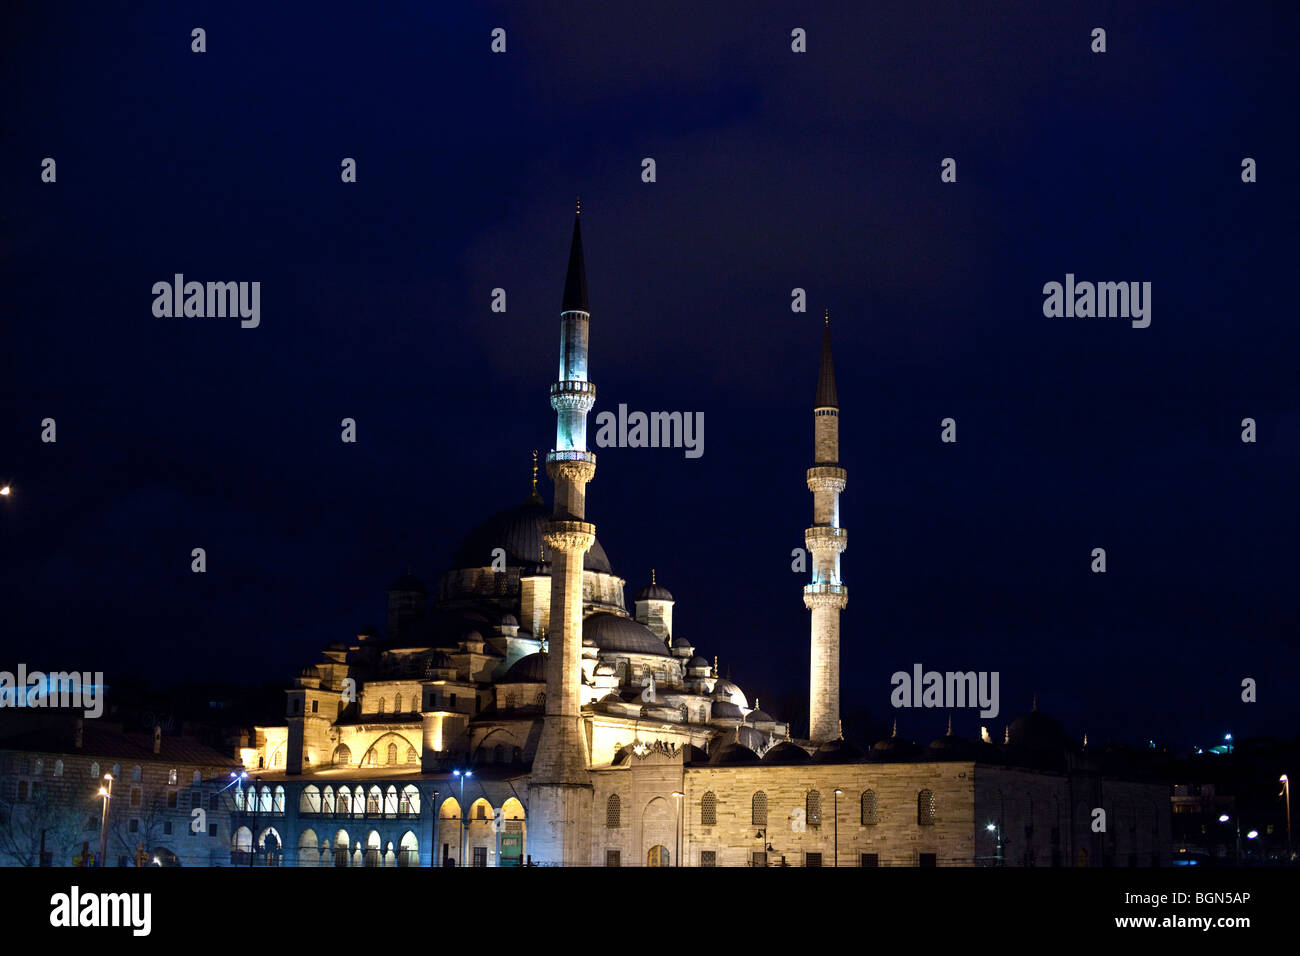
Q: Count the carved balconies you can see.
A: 6